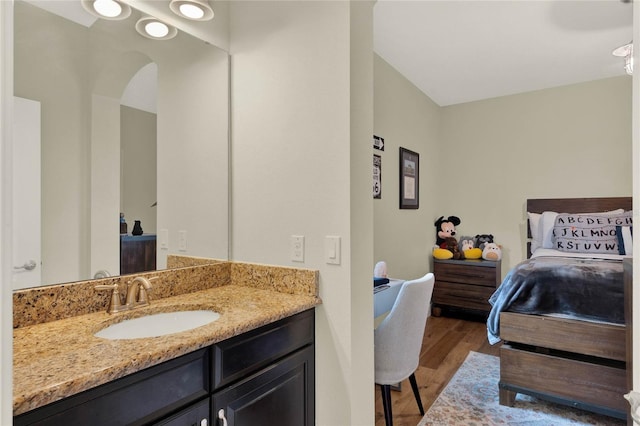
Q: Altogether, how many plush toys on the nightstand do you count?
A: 5